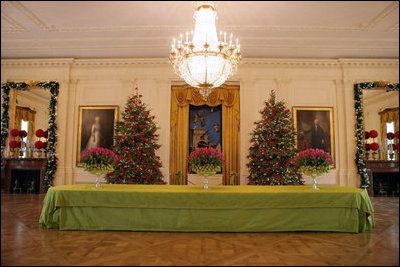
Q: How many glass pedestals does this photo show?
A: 3